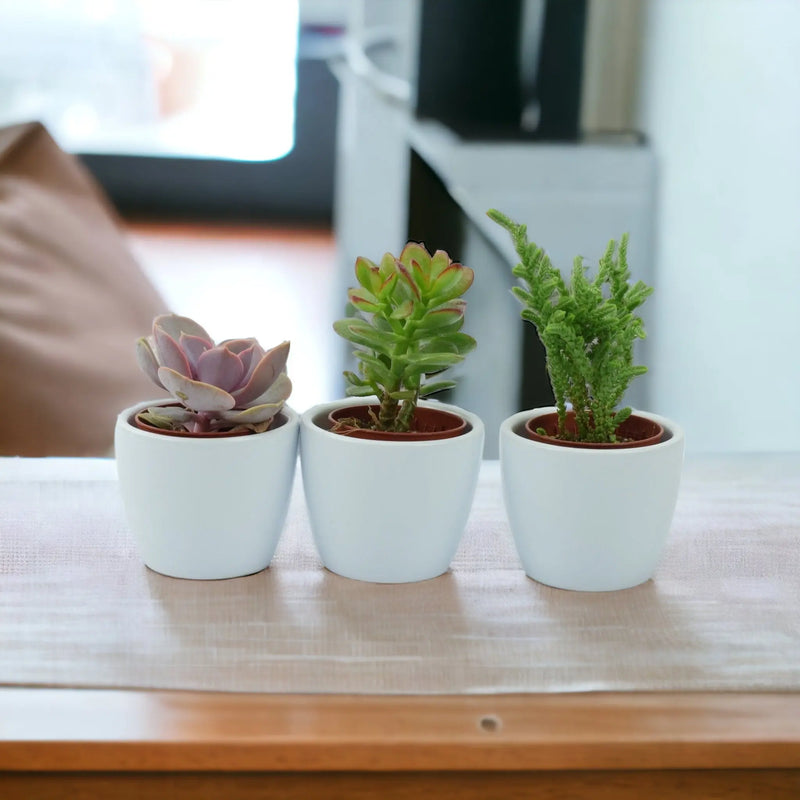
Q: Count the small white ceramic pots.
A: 3